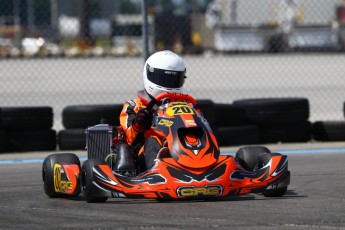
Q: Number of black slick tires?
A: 4